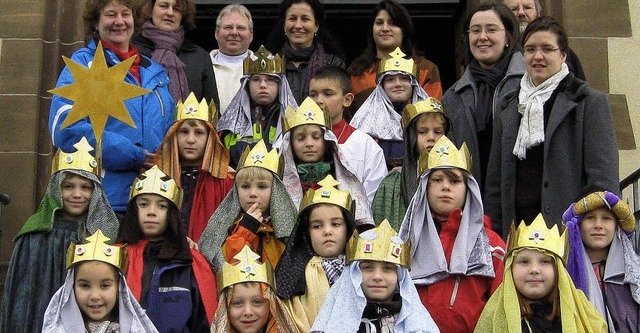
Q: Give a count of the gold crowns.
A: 14